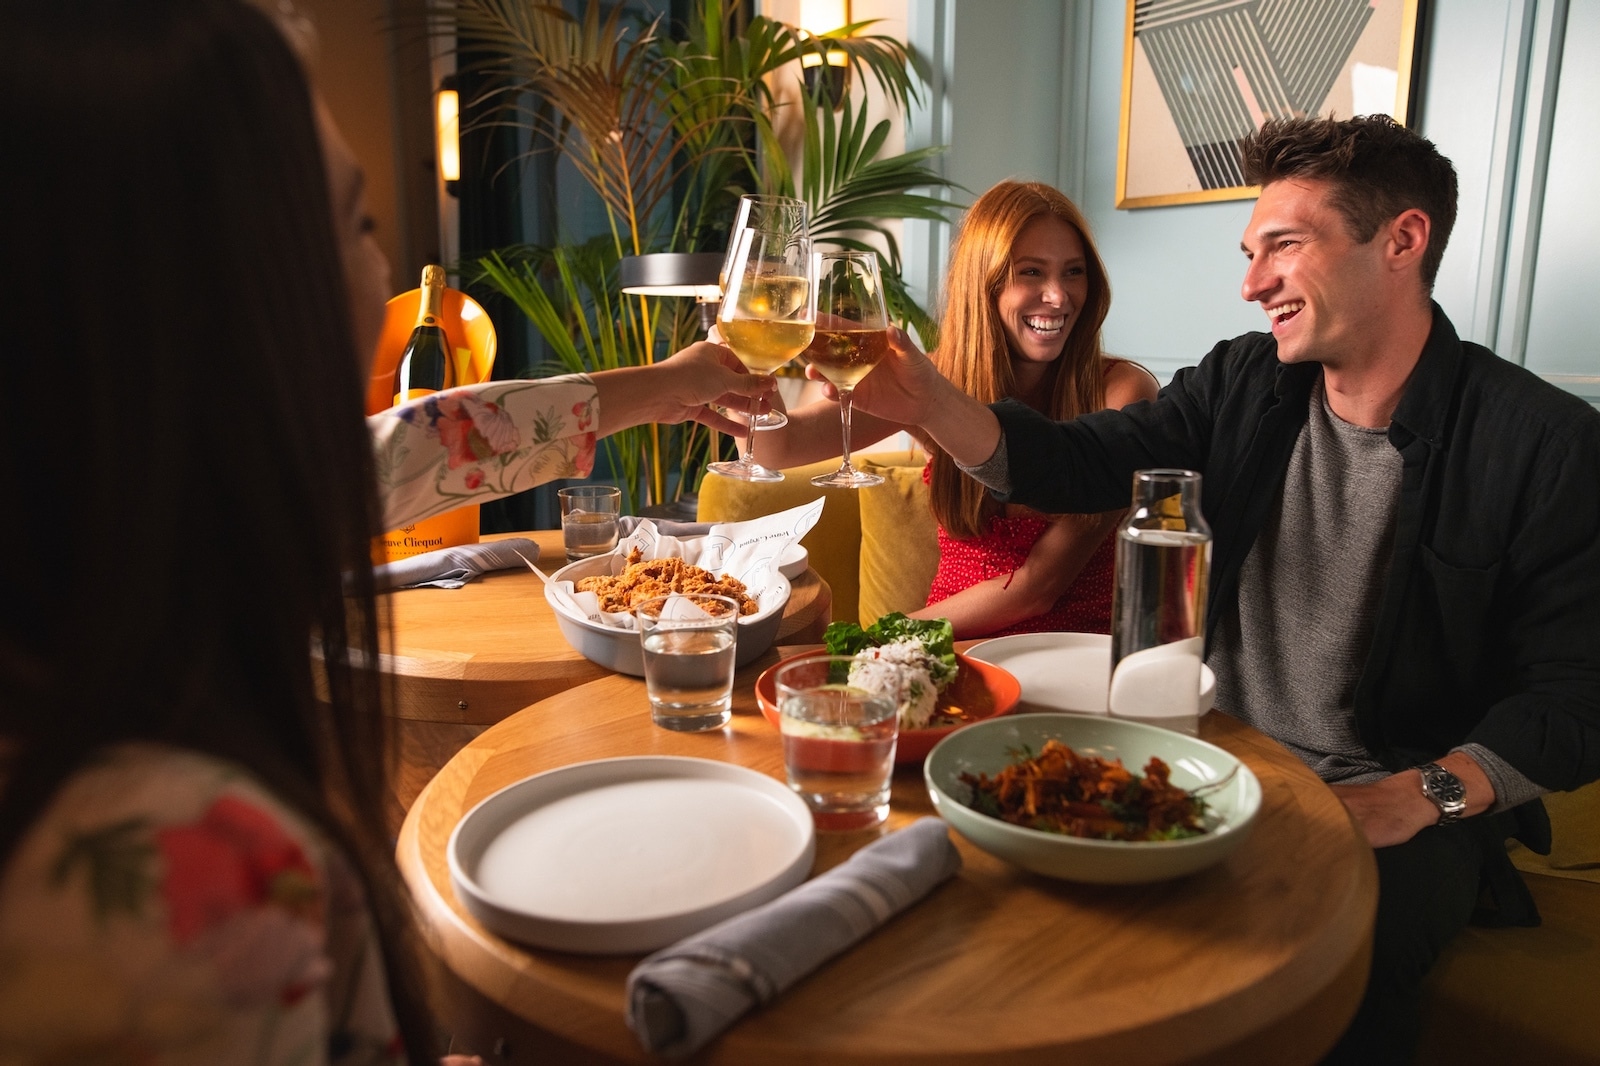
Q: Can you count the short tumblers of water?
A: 3